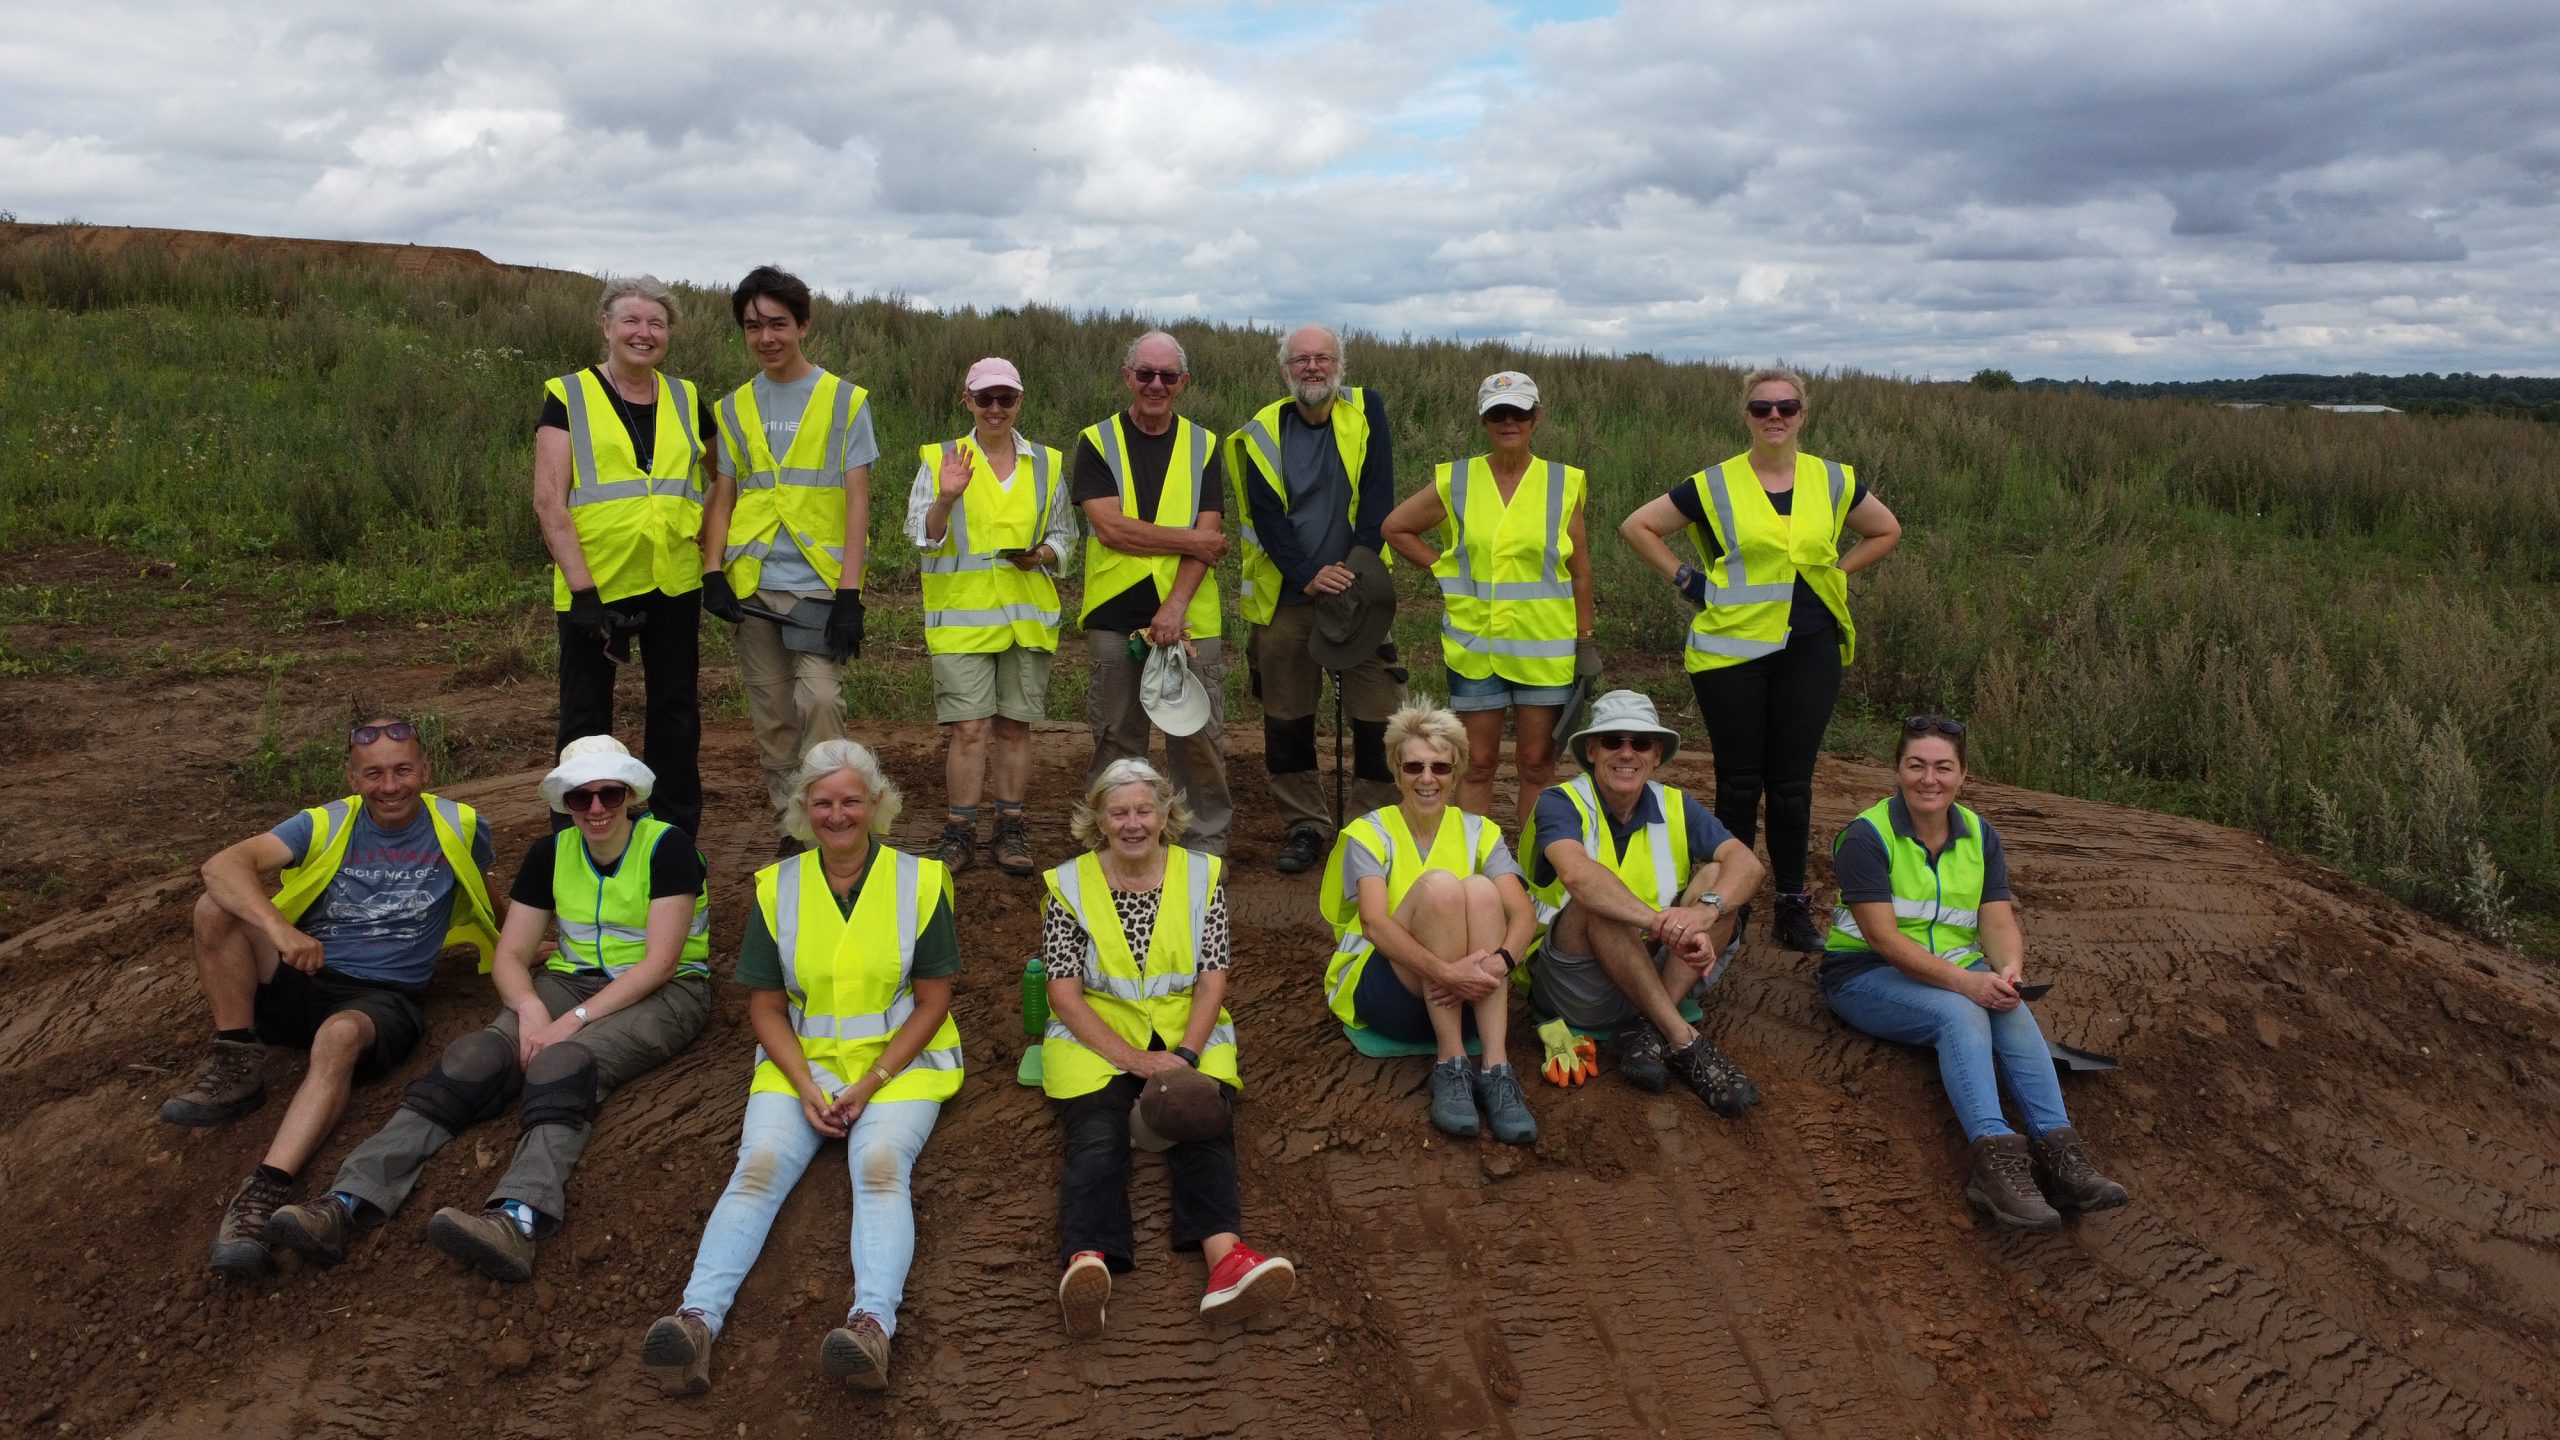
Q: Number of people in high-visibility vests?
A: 14